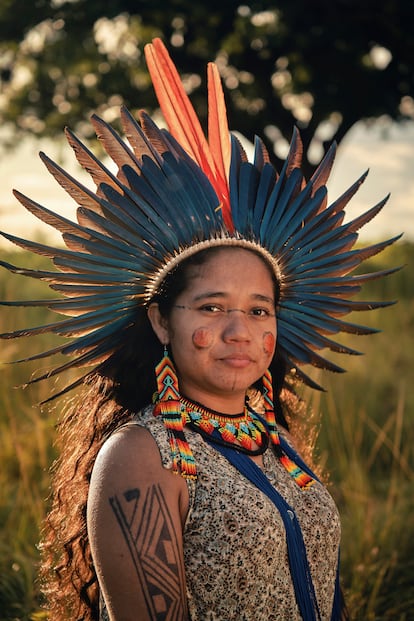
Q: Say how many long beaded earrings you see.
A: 2